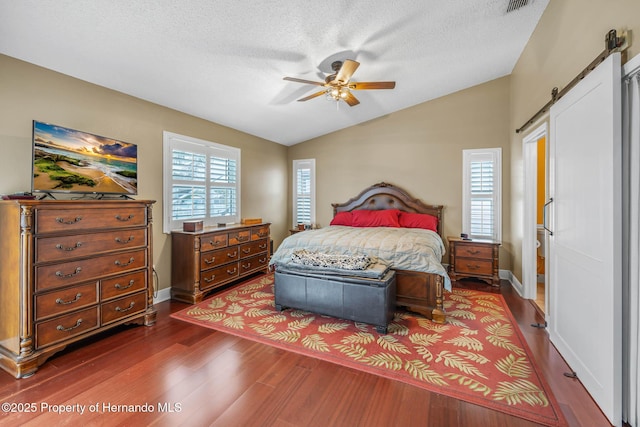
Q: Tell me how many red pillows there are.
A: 3